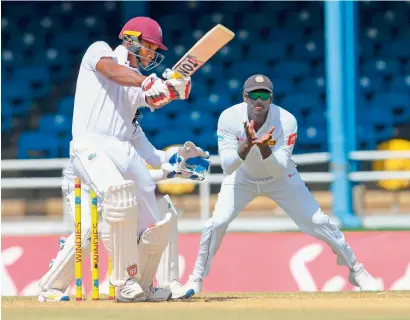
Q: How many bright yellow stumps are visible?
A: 3